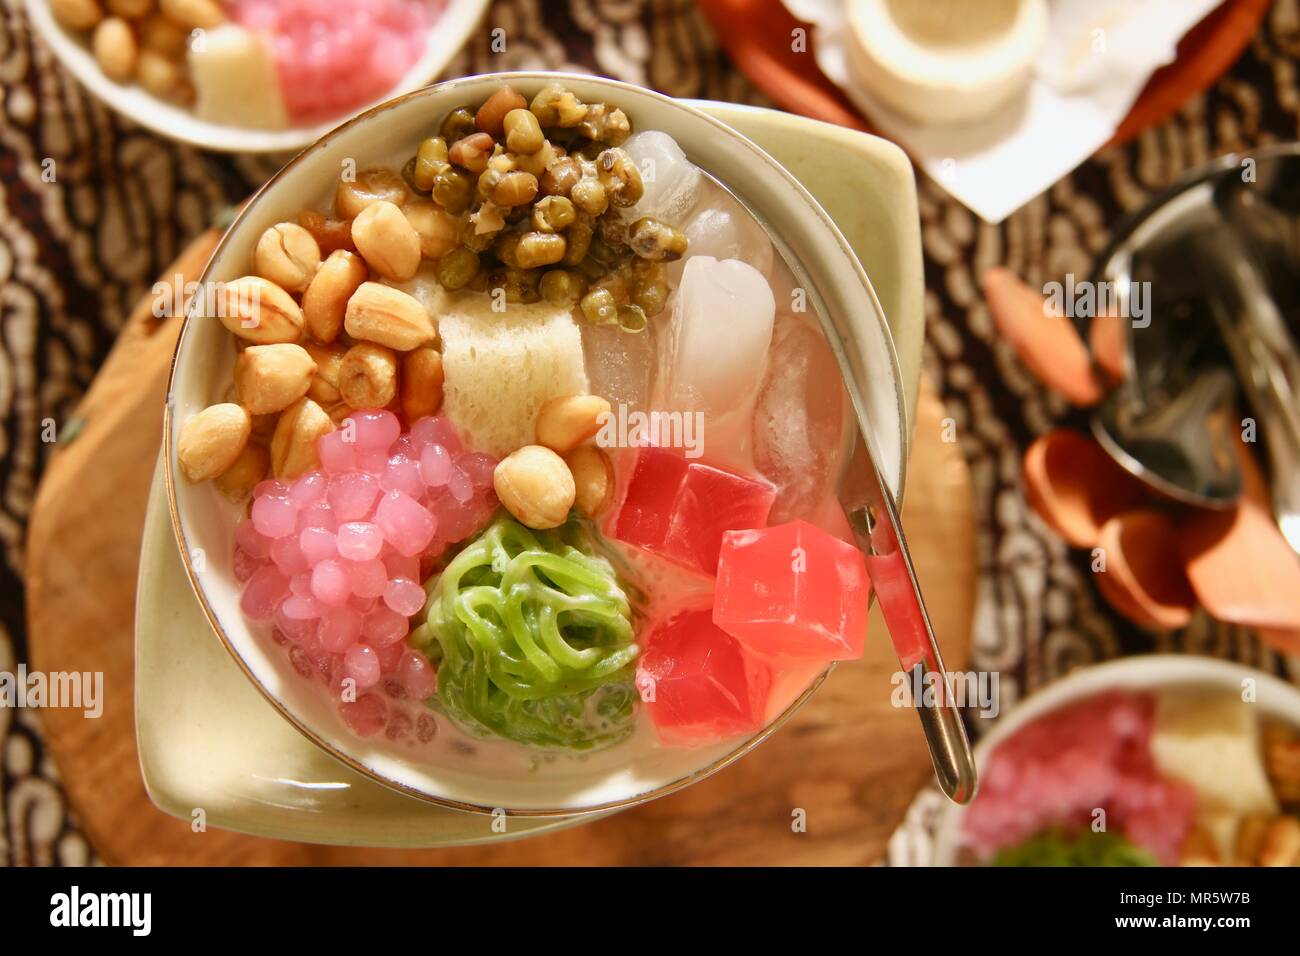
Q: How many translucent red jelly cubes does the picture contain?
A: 3